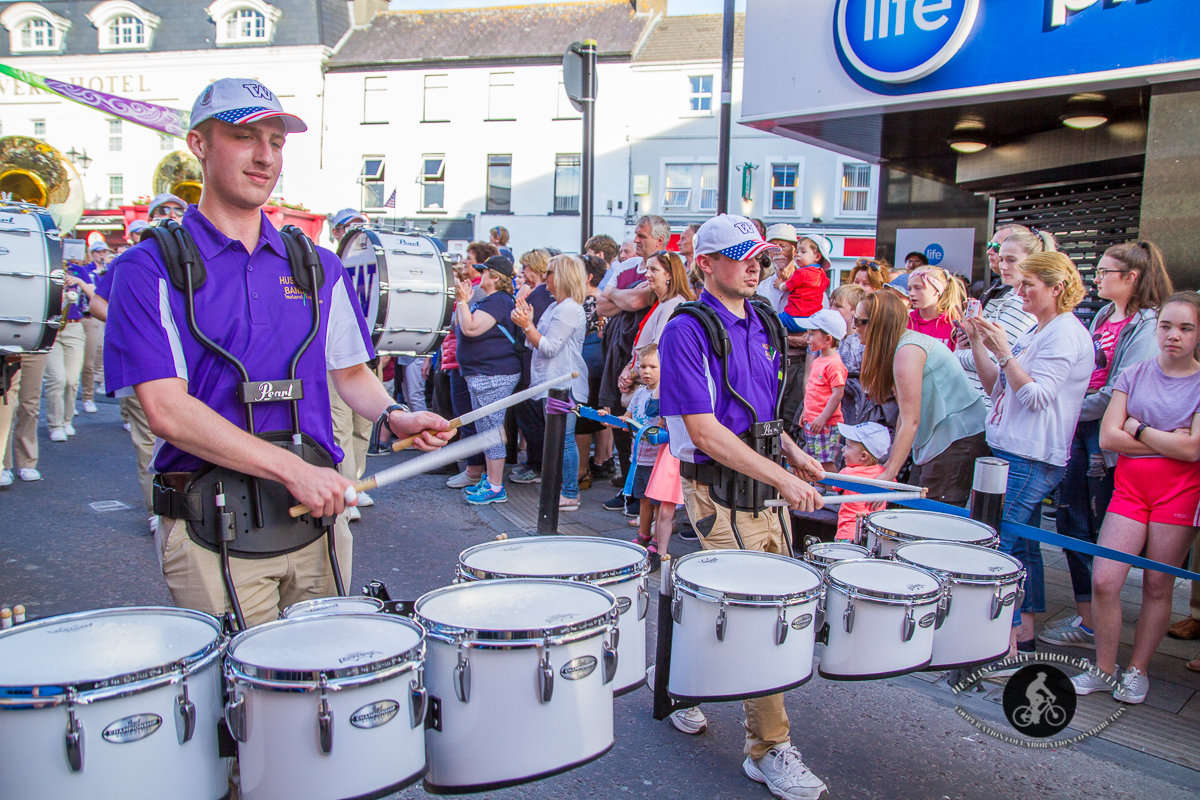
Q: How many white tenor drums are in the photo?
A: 10